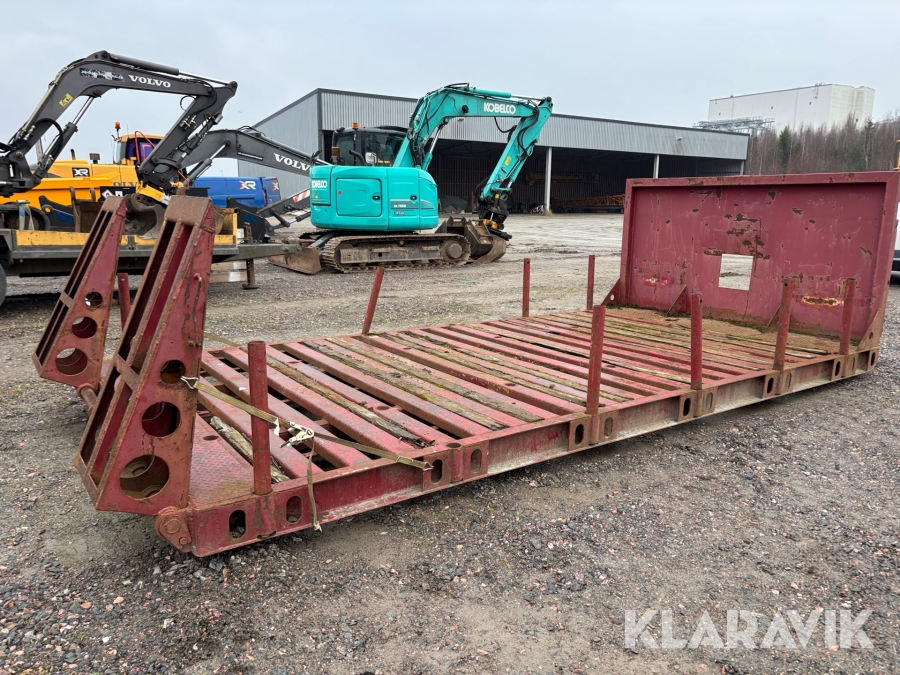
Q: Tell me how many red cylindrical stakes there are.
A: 9